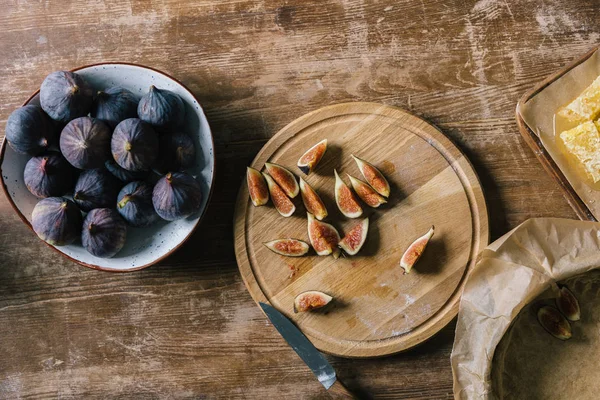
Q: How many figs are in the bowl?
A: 14